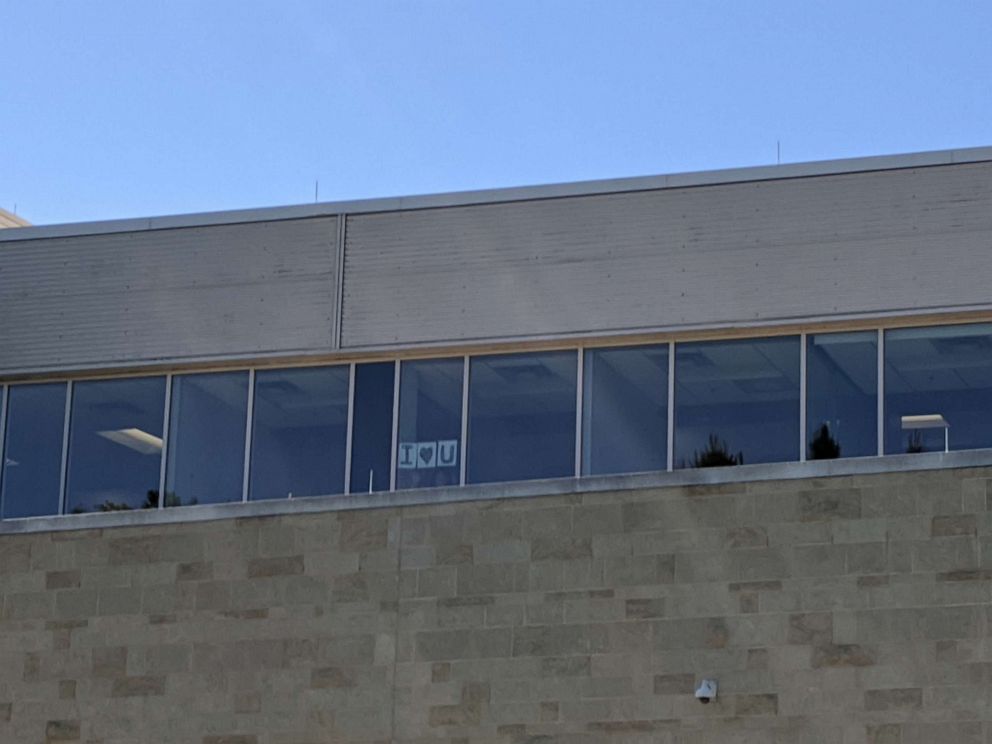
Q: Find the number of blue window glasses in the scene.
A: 11